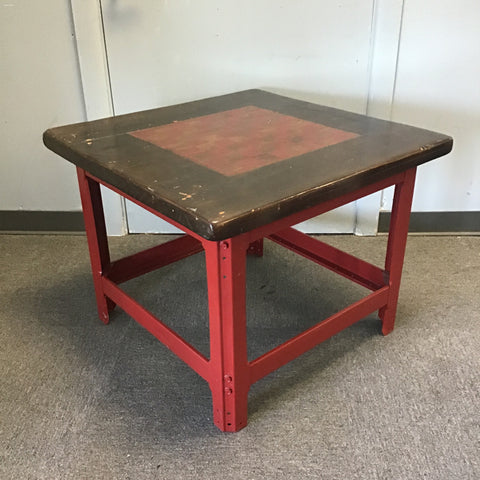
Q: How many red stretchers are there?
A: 4